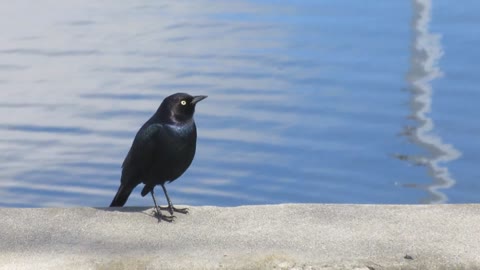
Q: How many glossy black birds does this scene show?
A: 1